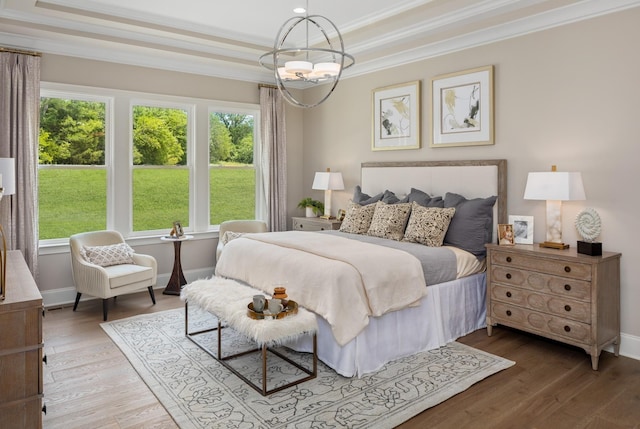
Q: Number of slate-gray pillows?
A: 4